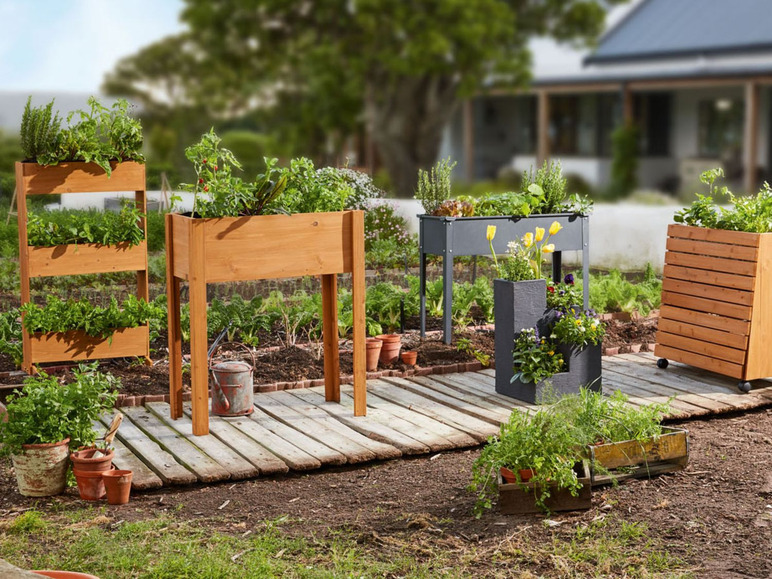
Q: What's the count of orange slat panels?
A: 10